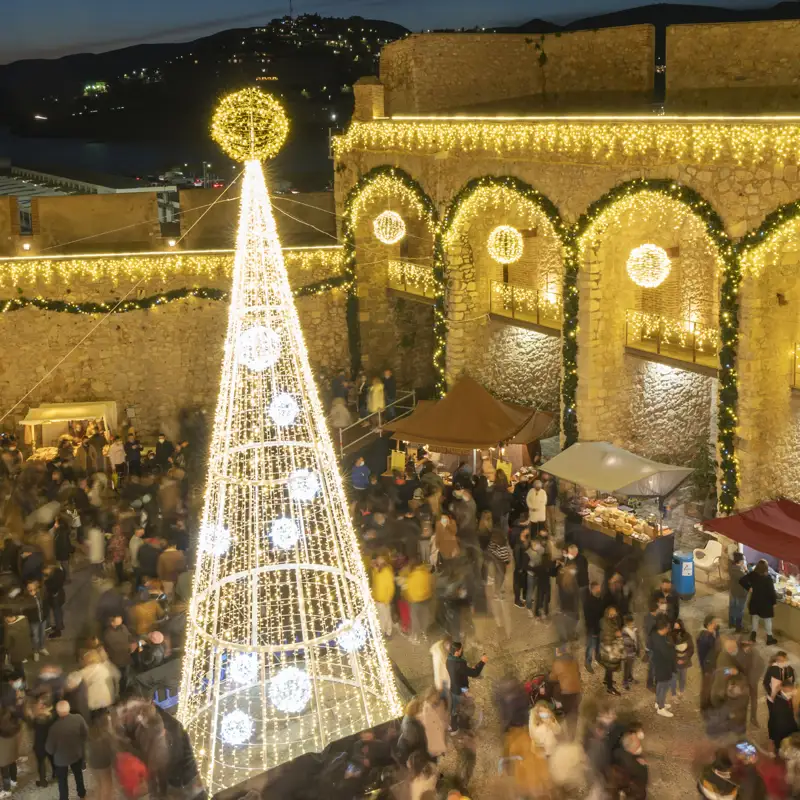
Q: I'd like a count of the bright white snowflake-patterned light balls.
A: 9